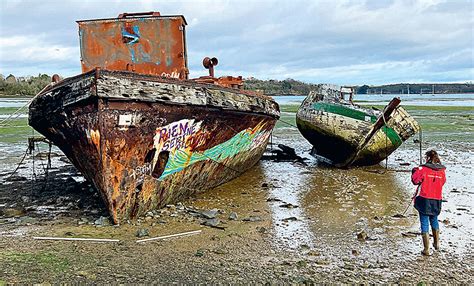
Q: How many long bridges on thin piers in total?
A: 0